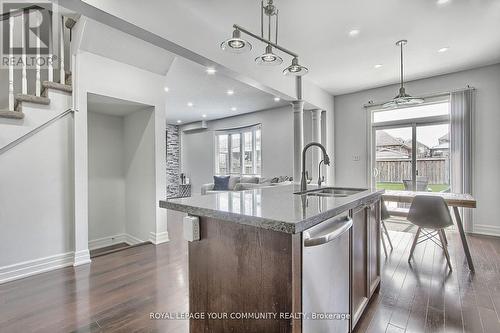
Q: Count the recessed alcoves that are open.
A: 1